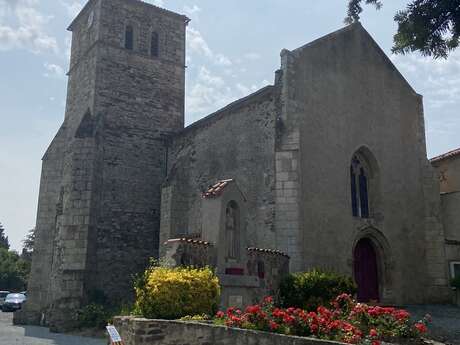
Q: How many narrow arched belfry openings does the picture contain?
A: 2